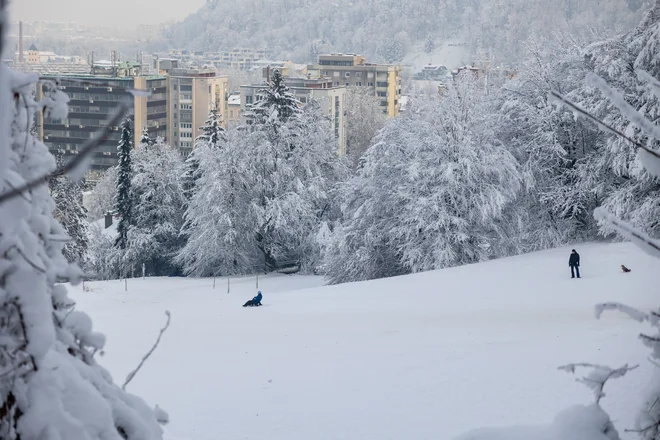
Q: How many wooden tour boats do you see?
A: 0